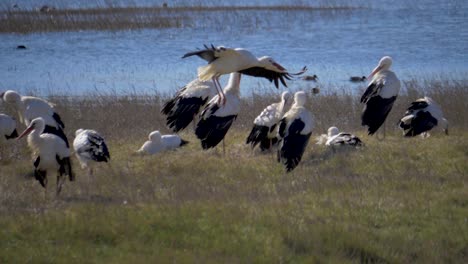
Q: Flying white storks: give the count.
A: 1